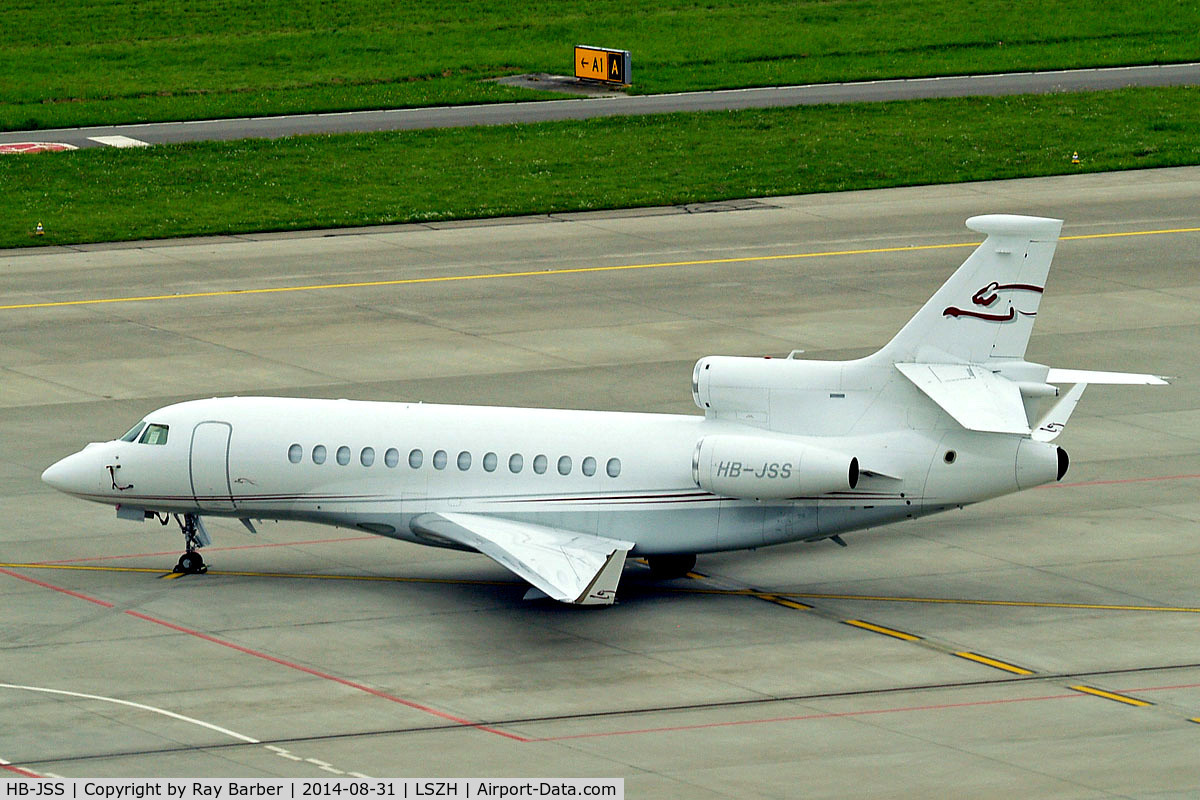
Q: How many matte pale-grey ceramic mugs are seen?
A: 0